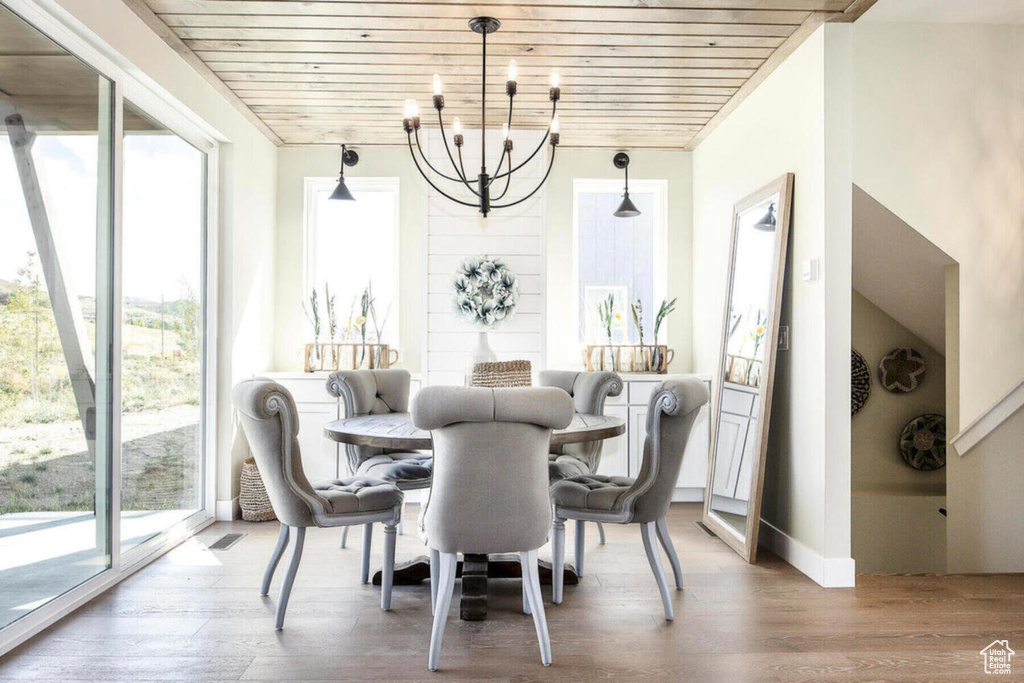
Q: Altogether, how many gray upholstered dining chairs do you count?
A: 5